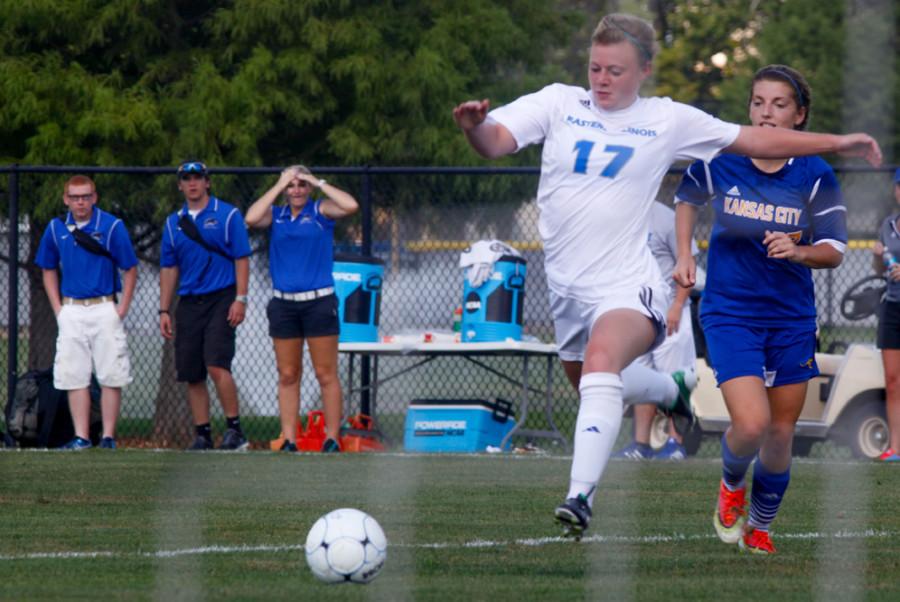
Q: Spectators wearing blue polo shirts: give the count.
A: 3